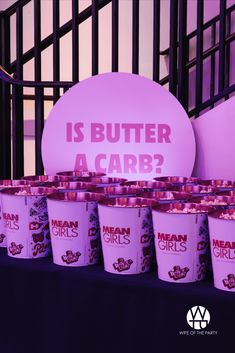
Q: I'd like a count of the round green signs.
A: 0